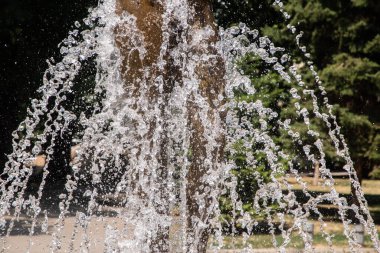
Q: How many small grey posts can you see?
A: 2